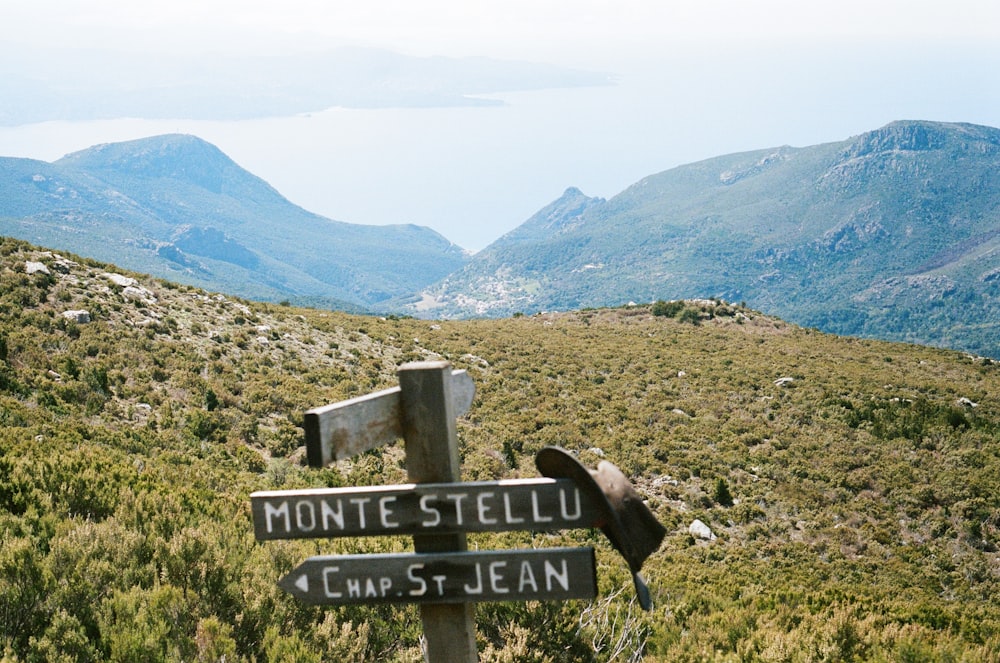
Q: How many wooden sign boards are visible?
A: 3